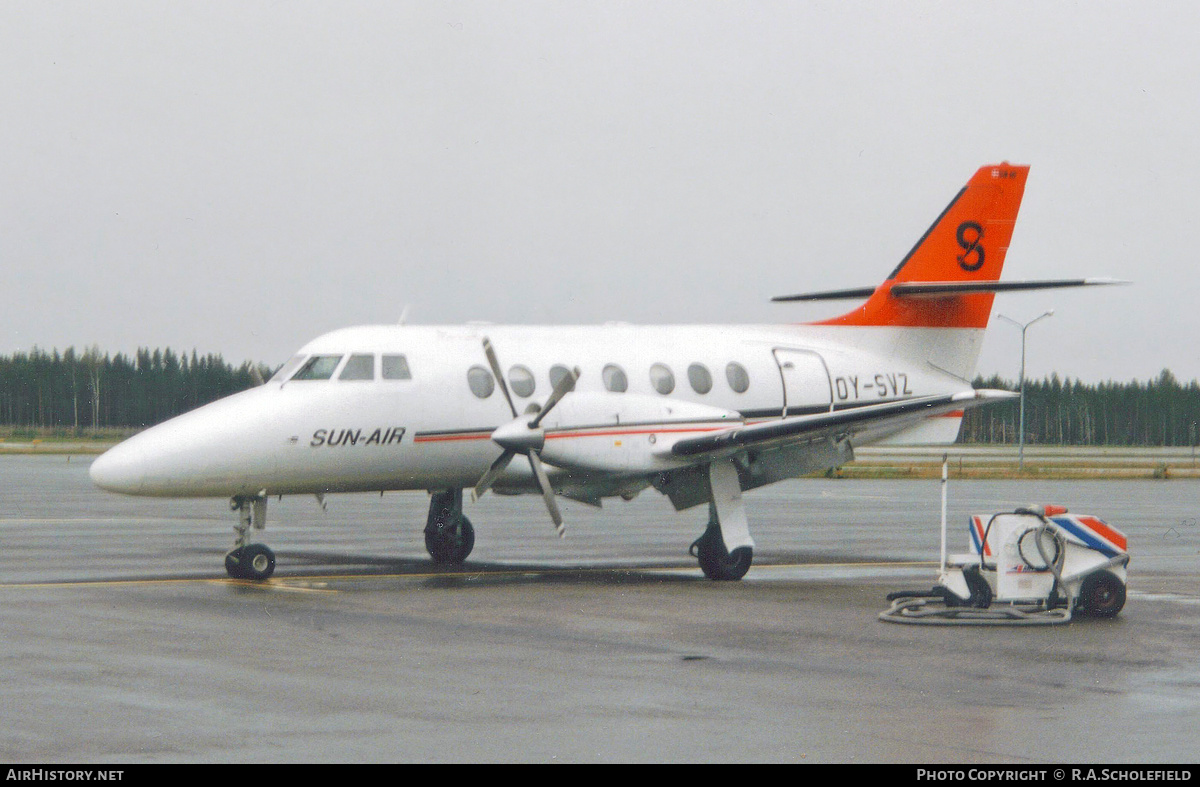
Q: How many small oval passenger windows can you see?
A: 7